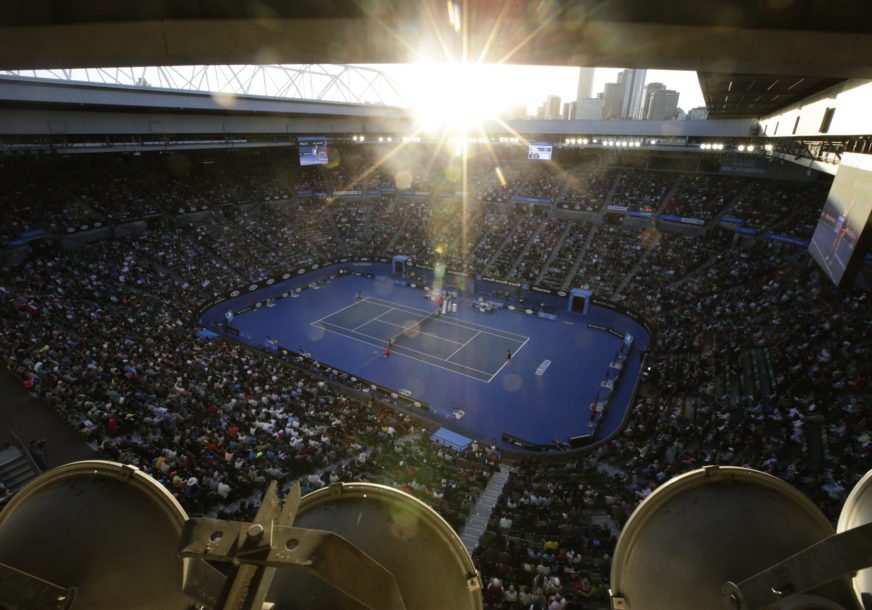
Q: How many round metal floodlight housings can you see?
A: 4